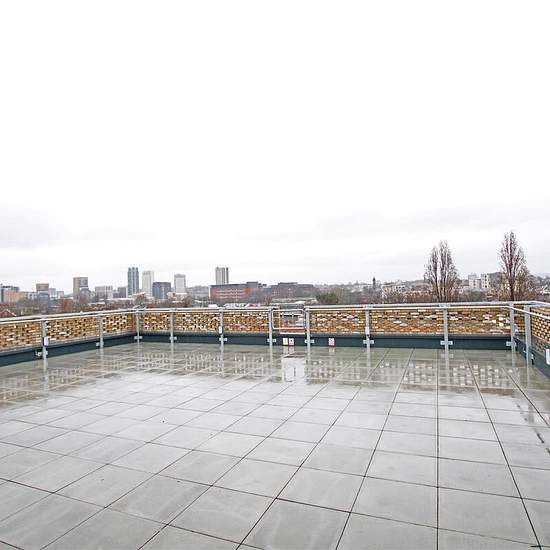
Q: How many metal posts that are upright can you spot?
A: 11